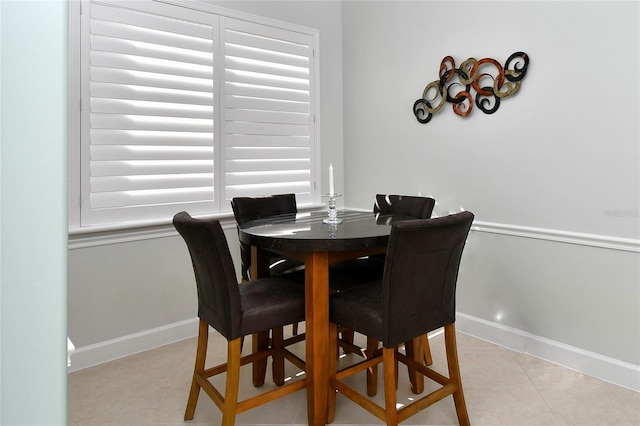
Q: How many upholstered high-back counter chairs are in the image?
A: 4